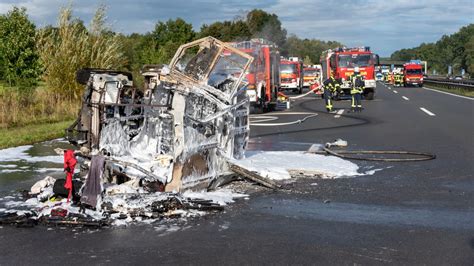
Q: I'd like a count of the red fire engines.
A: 5